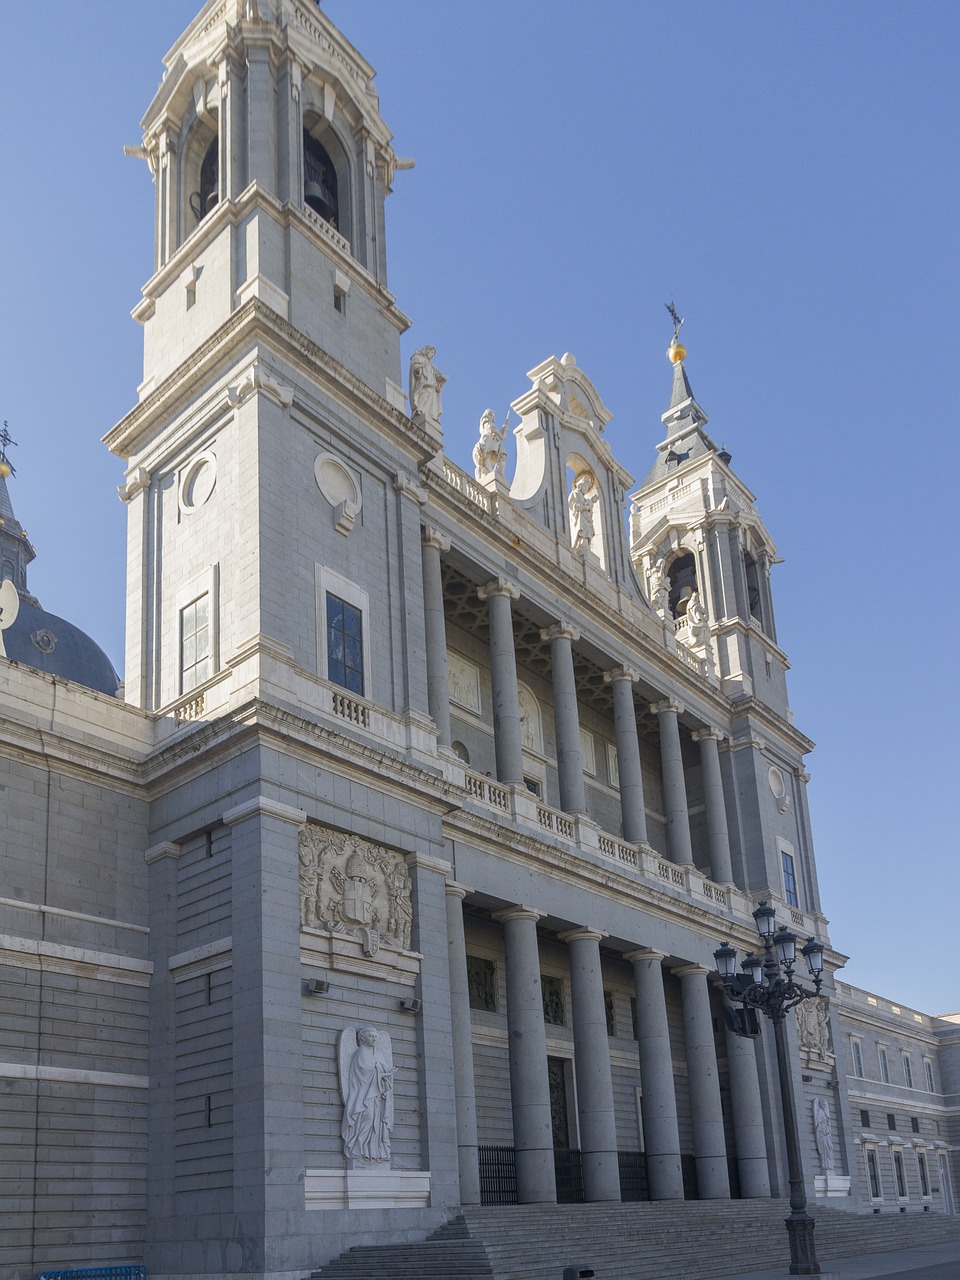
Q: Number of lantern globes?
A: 5